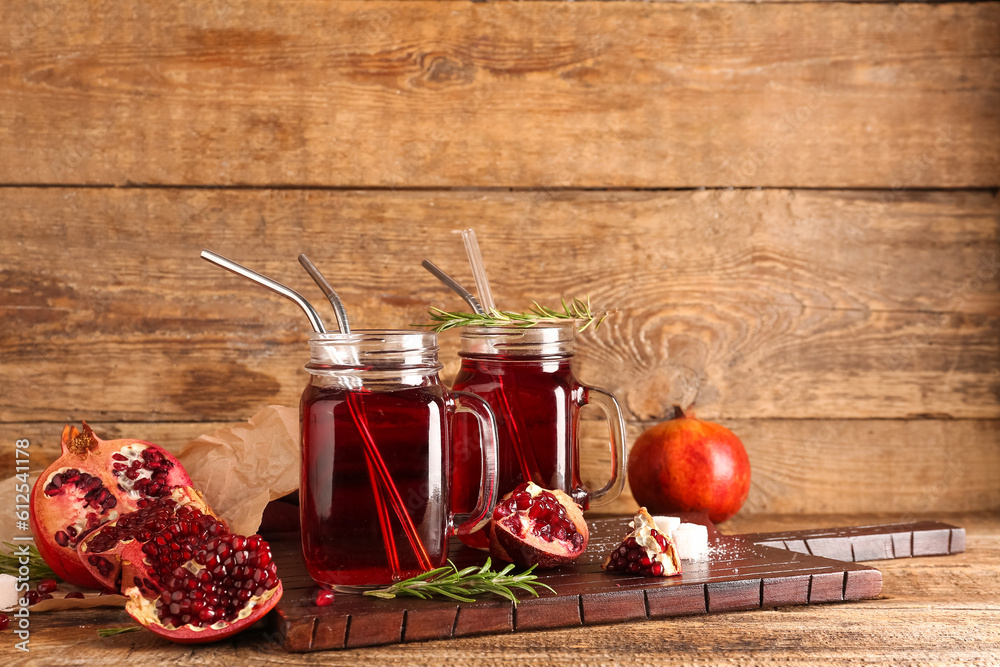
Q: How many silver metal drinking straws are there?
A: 3